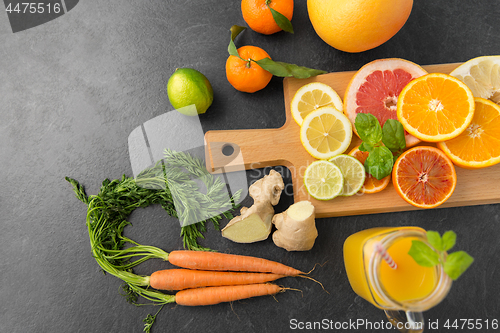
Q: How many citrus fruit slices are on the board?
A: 10